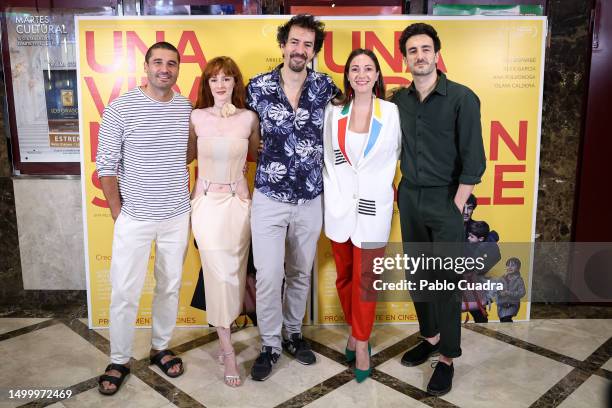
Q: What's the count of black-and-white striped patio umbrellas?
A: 0